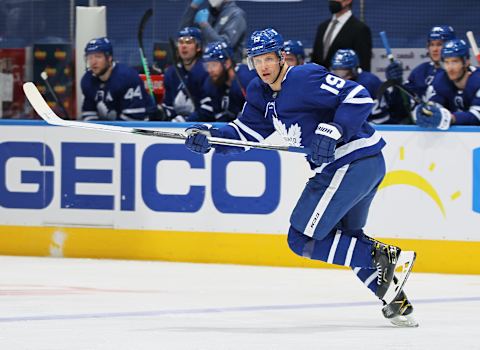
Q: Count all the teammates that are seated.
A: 7